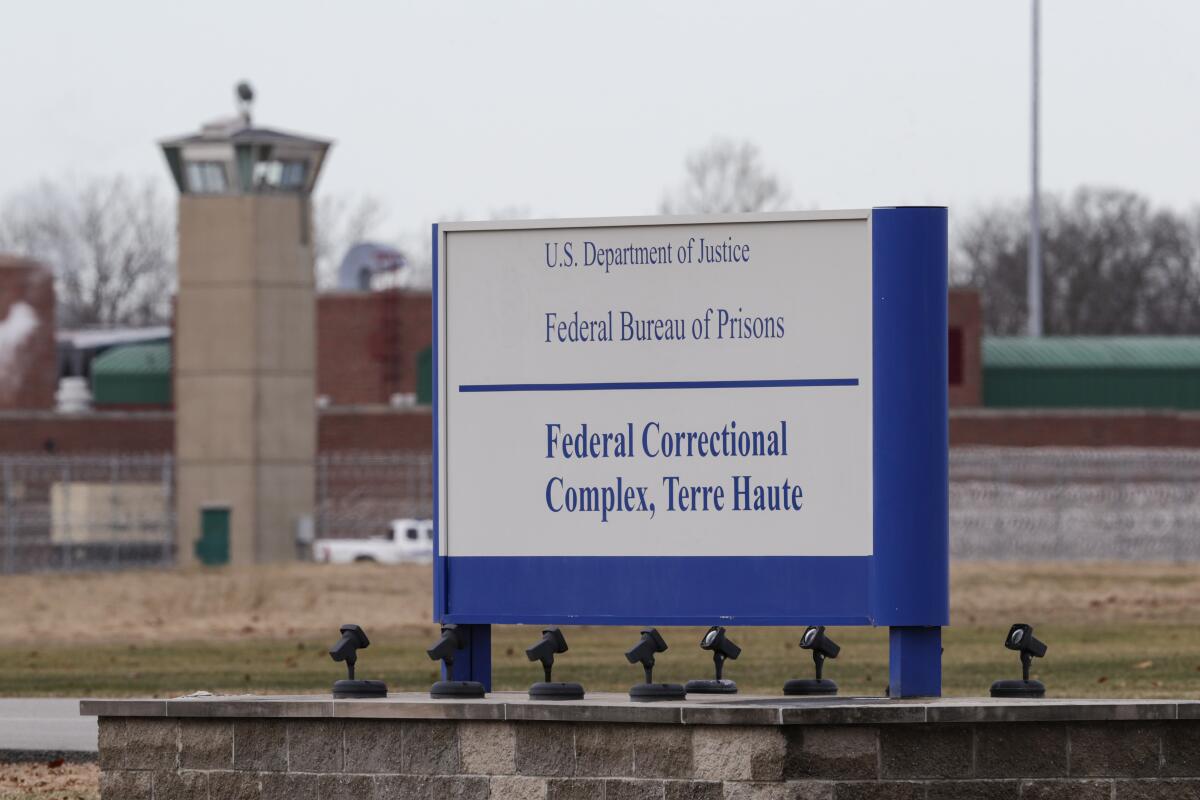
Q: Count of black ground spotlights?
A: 7